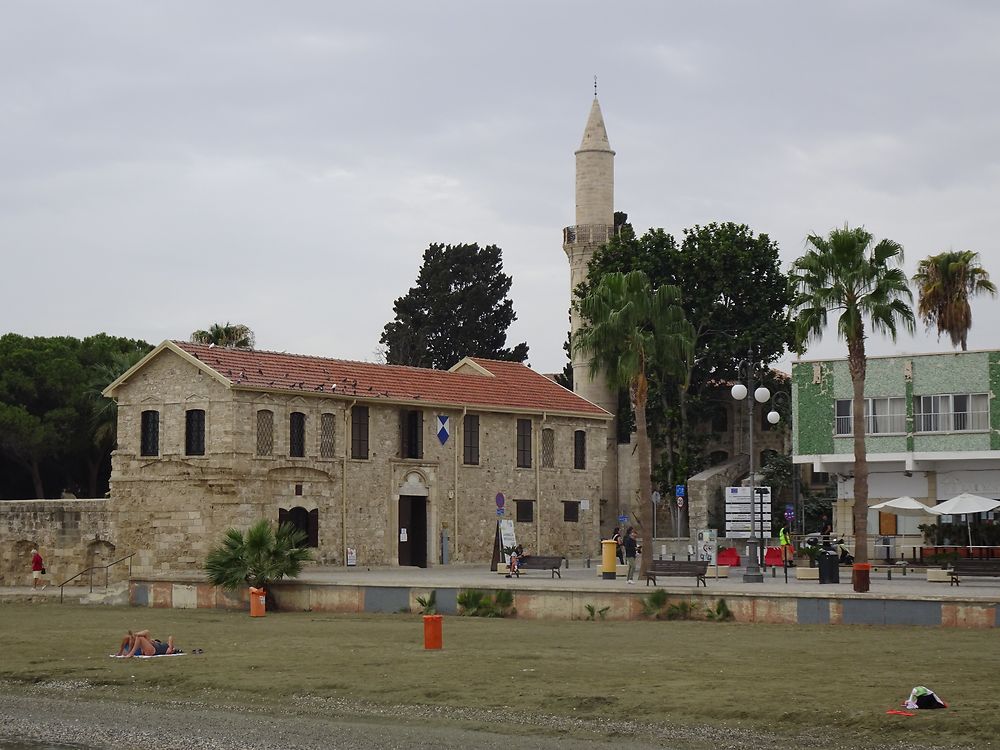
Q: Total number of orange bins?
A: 2